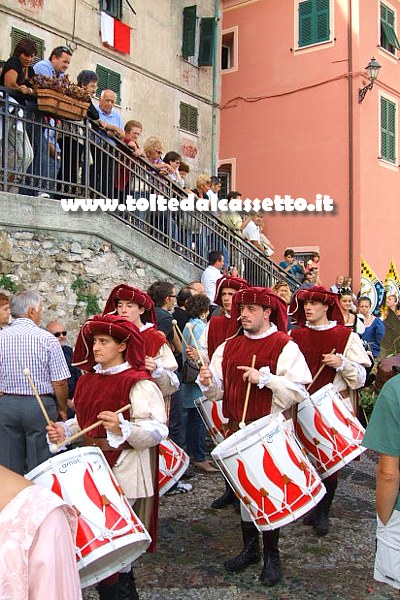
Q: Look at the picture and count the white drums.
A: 5